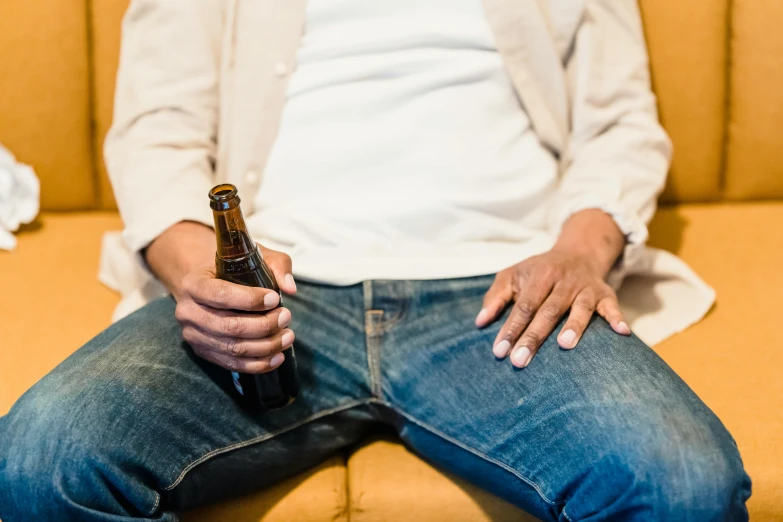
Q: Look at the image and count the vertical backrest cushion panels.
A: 4